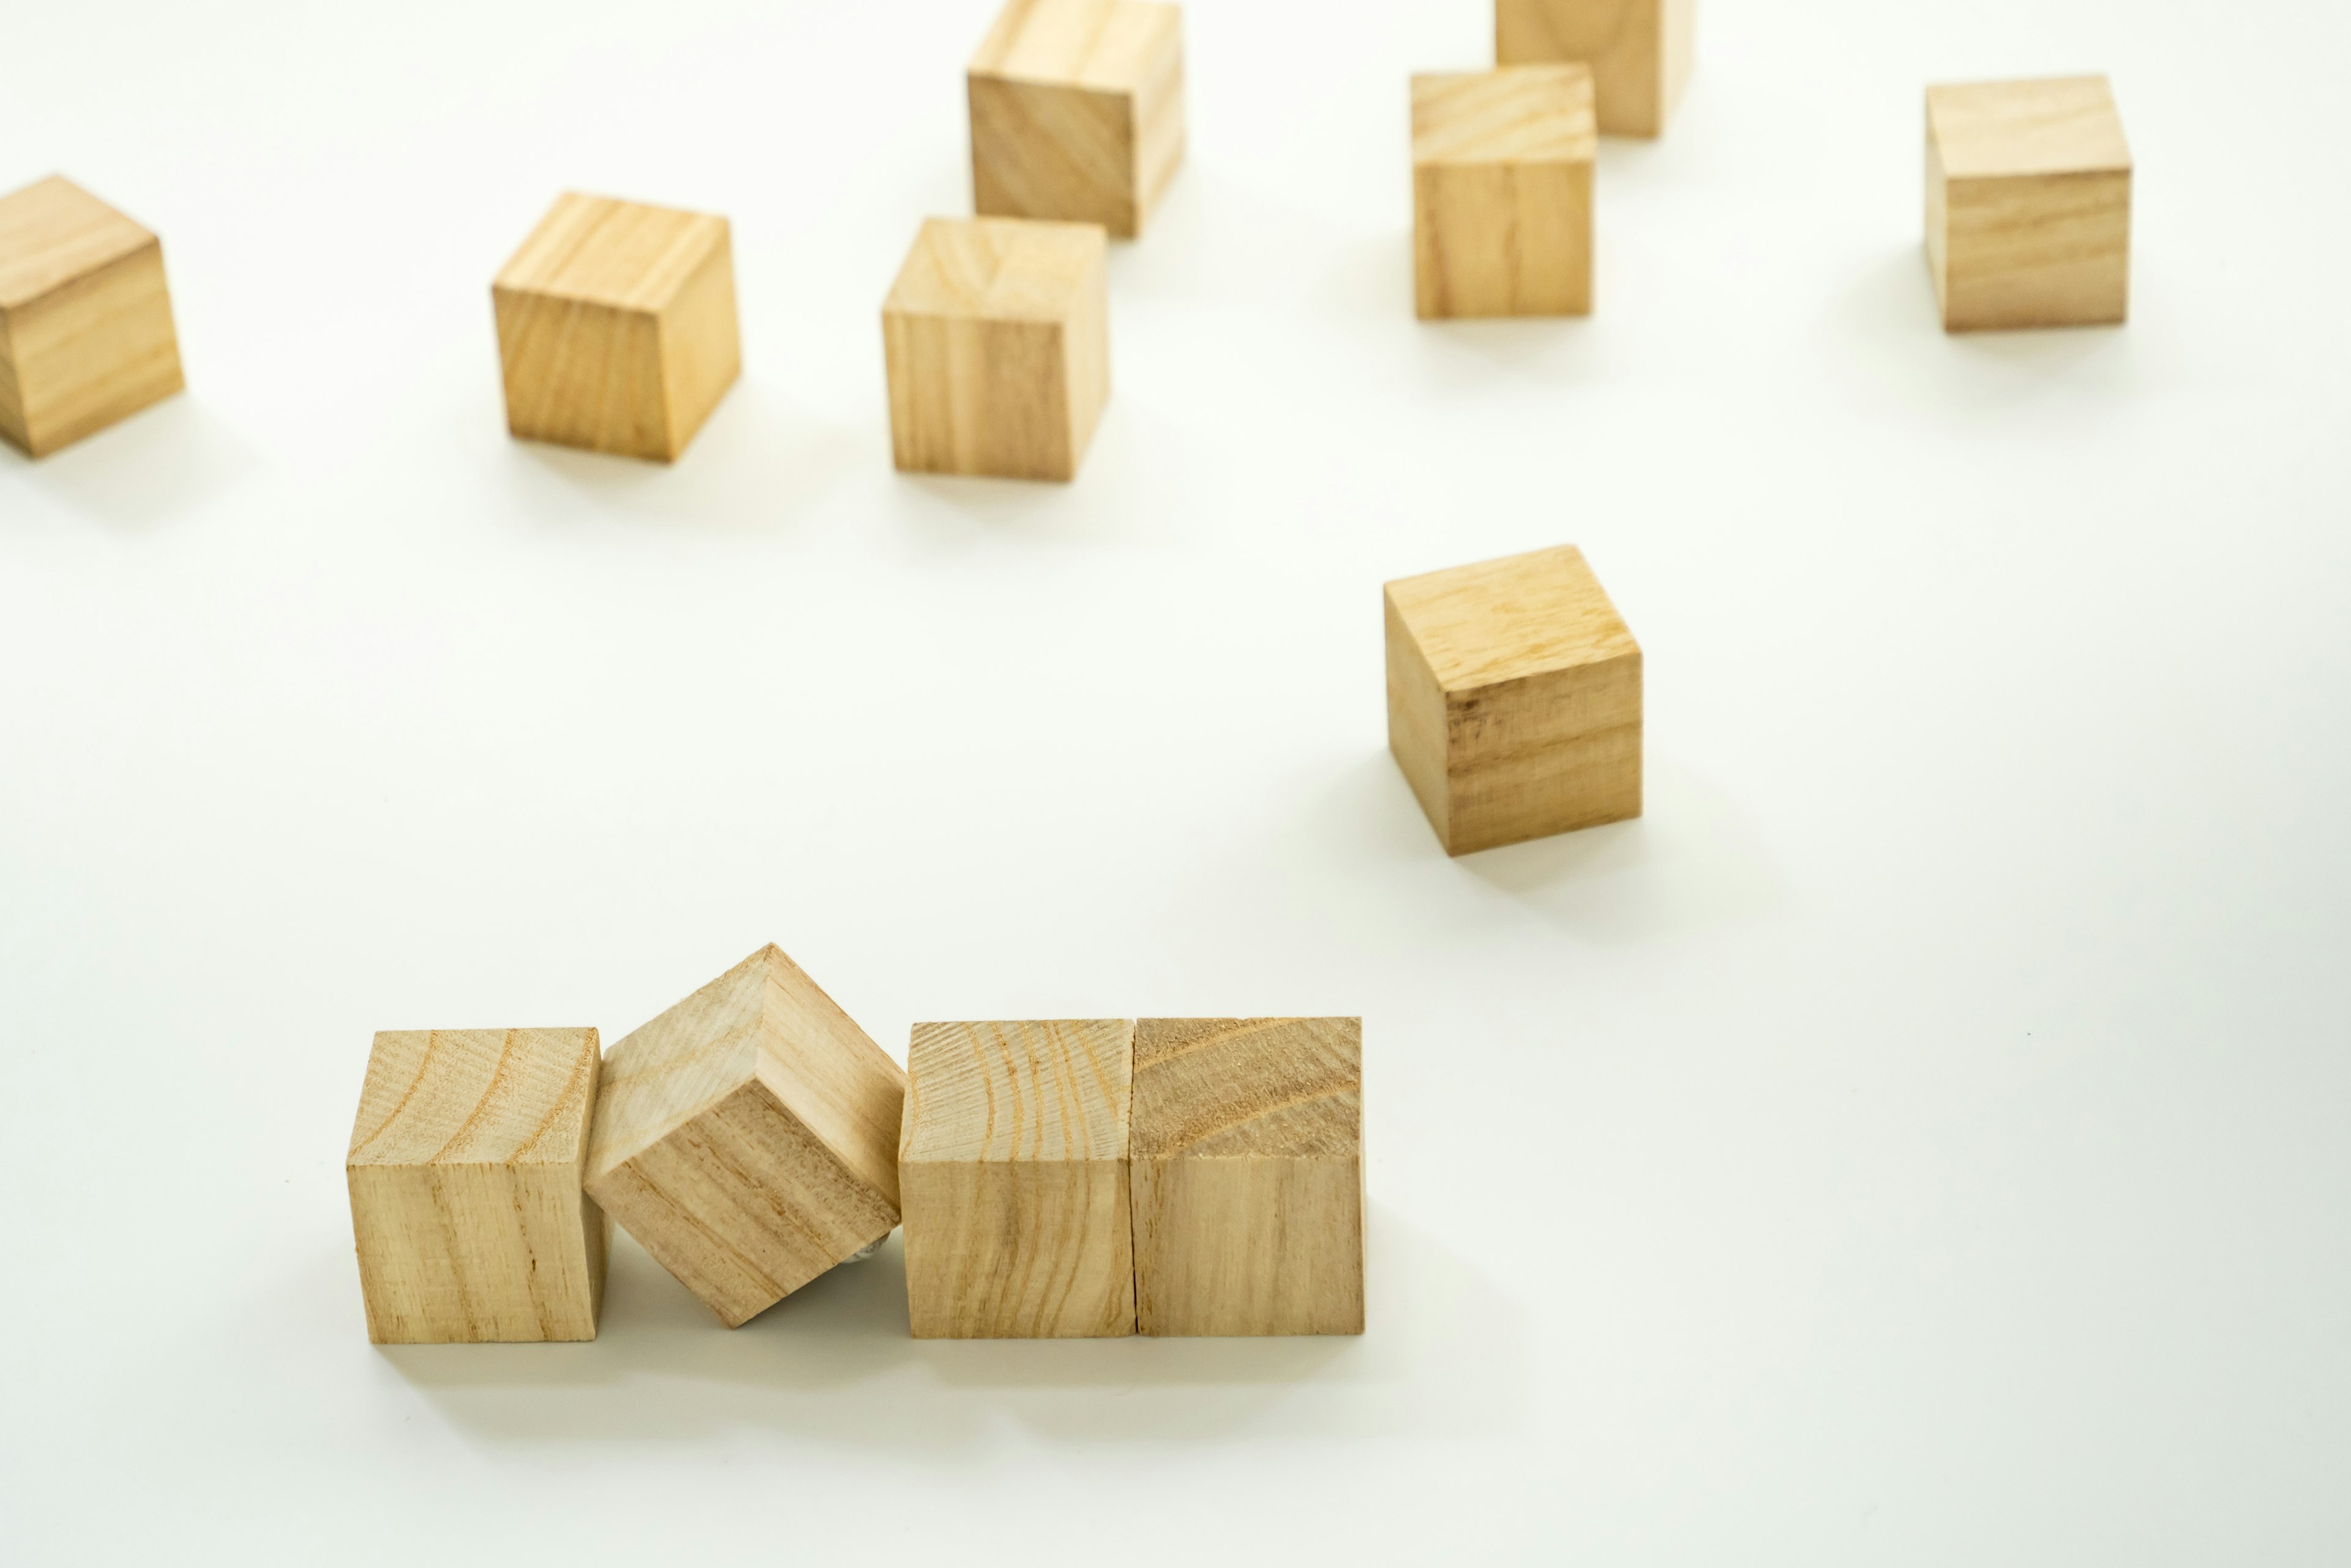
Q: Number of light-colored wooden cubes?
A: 12